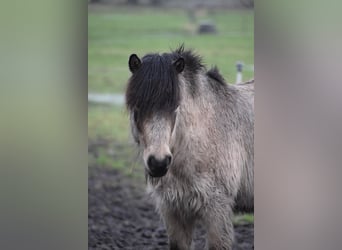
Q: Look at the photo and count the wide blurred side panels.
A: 2